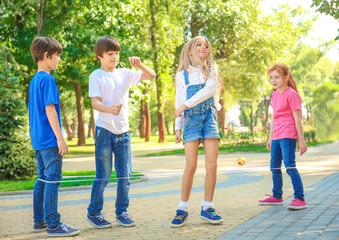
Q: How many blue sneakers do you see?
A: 6